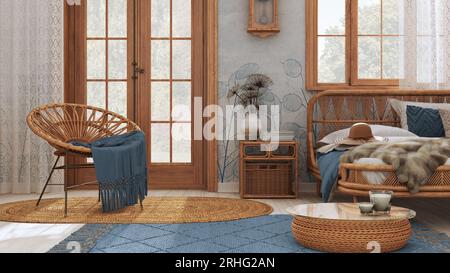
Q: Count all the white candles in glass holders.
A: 2